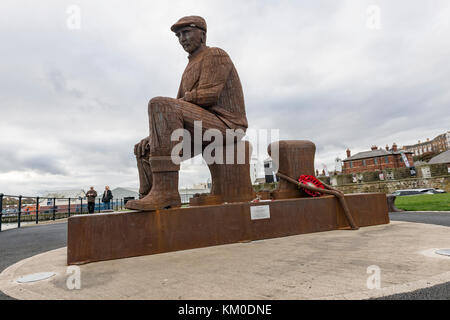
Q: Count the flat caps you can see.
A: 1